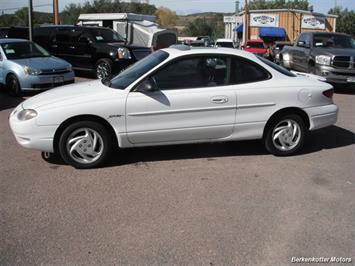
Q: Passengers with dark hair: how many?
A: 0